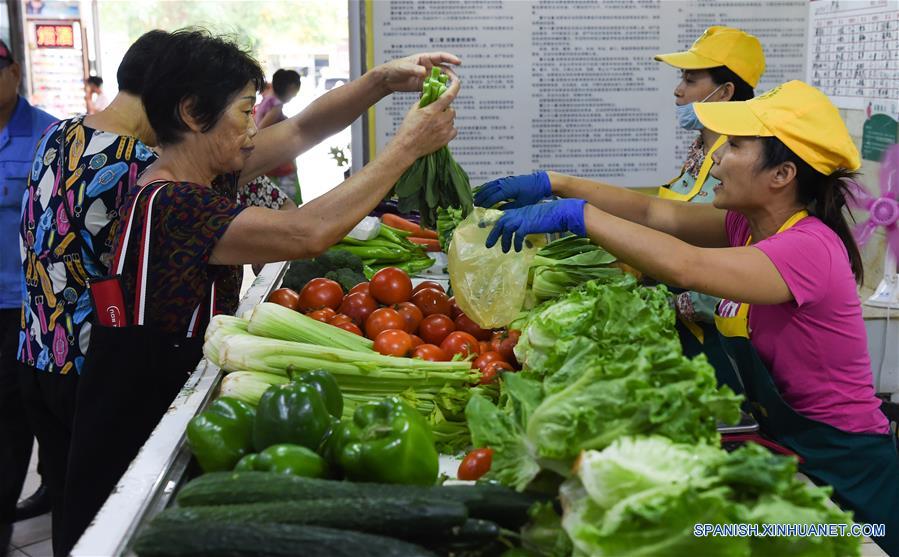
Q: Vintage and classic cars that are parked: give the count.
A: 0